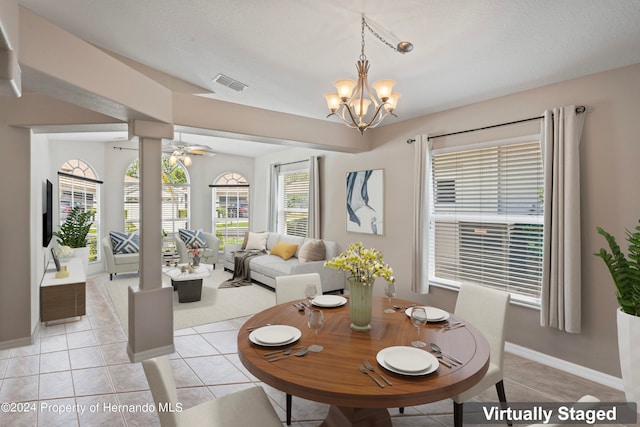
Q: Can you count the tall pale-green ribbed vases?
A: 1